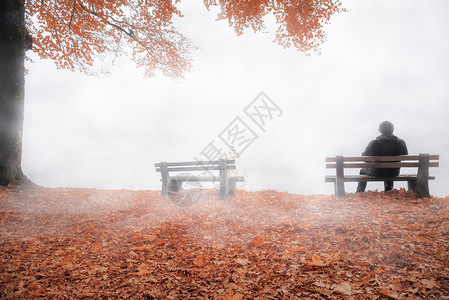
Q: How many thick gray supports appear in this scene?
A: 4